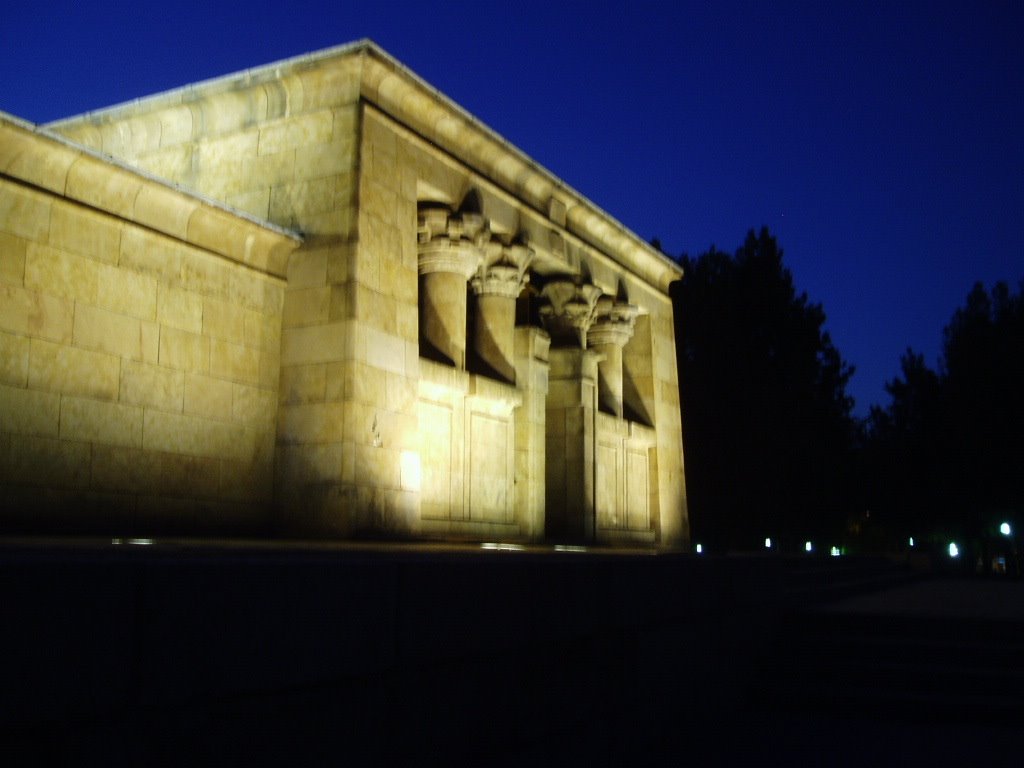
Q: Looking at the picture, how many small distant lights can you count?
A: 7